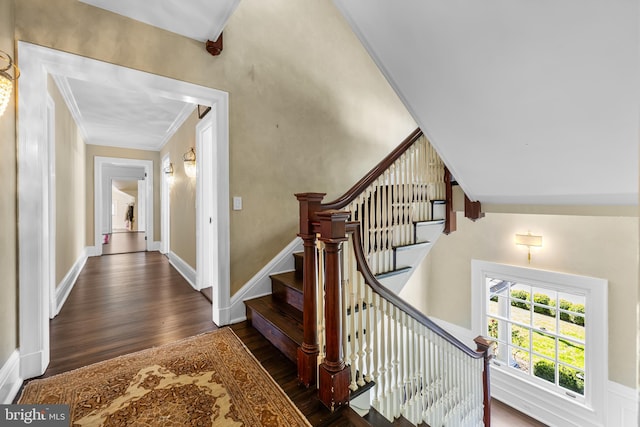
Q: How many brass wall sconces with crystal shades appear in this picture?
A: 3